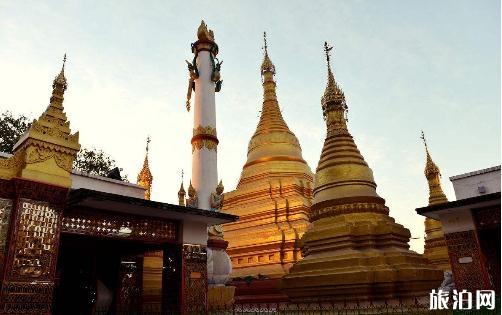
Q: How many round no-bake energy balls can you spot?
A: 0